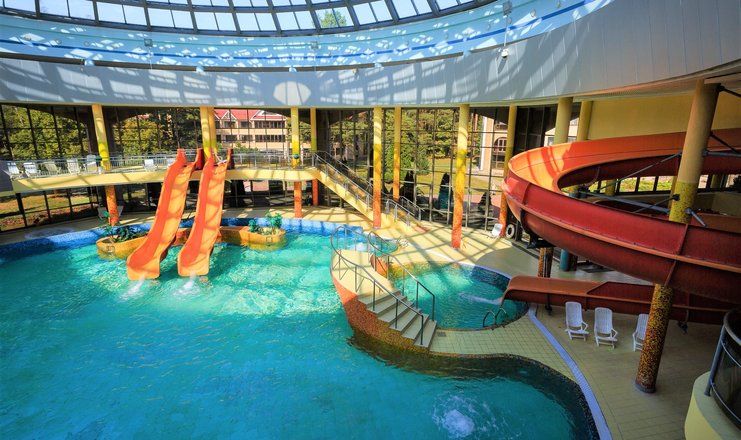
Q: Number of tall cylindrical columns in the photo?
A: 12